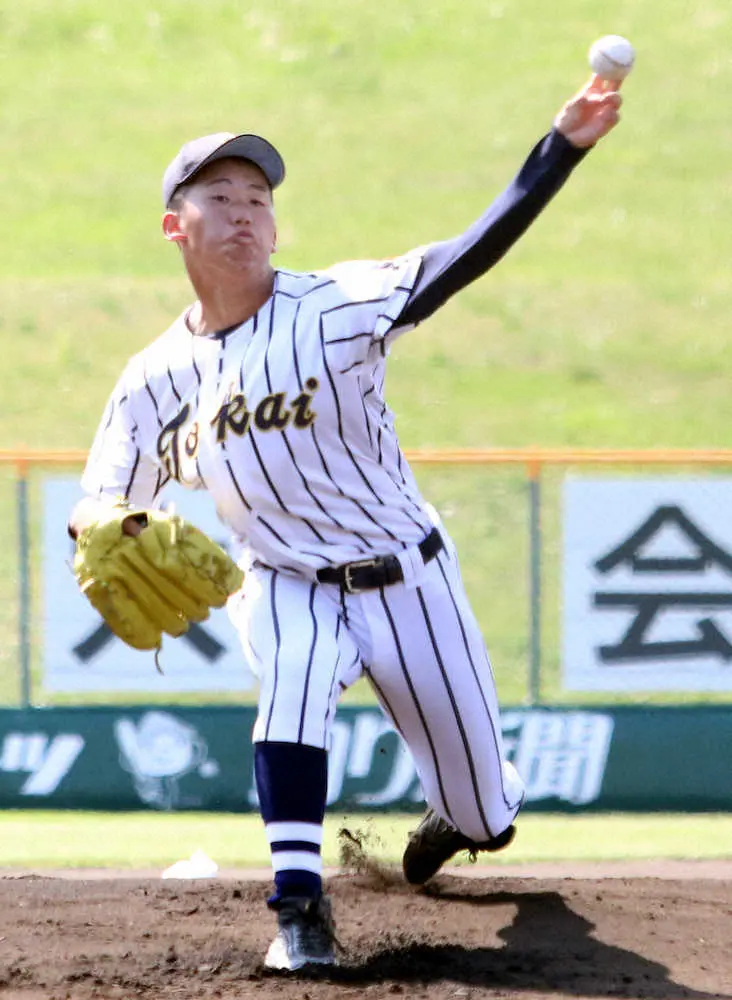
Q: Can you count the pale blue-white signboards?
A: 2